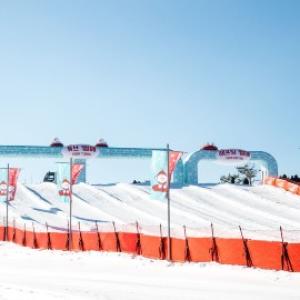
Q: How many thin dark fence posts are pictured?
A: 15